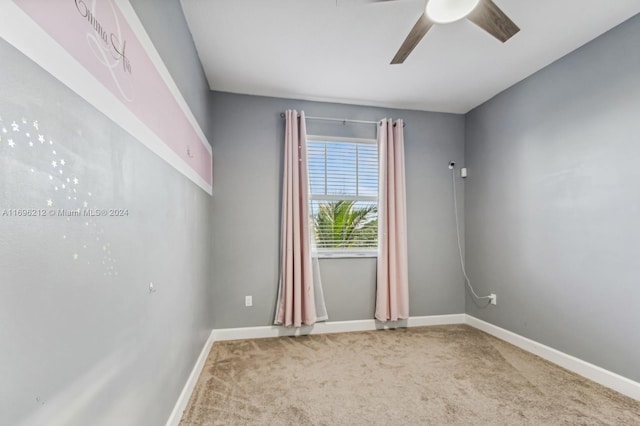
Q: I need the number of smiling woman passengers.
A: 0